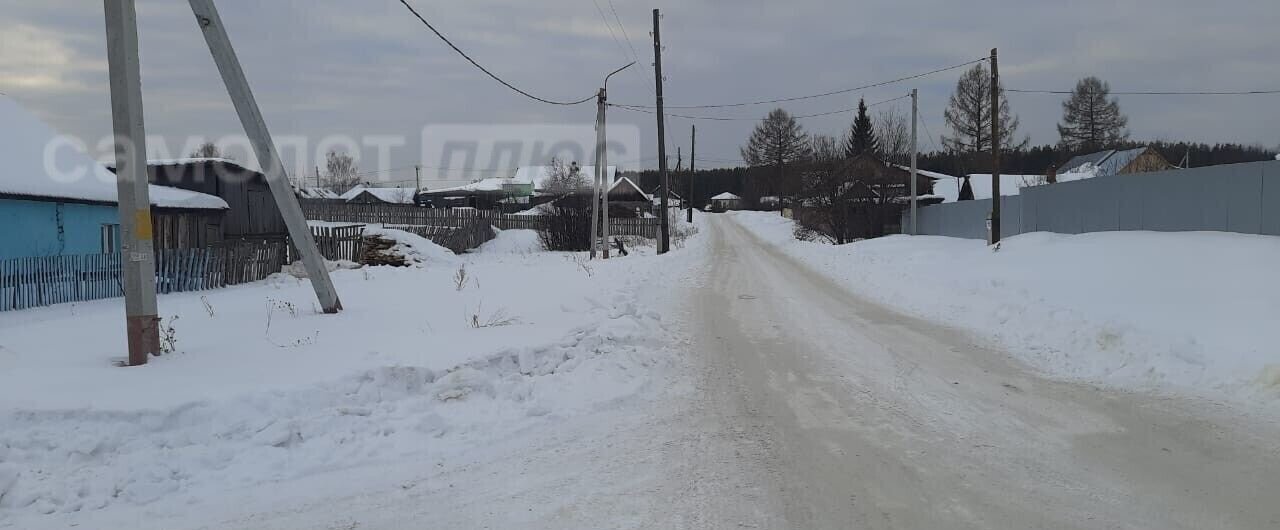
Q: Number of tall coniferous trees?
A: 4